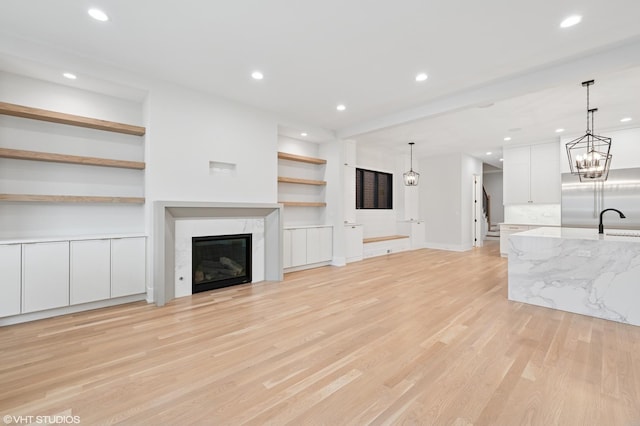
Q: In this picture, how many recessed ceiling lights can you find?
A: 12